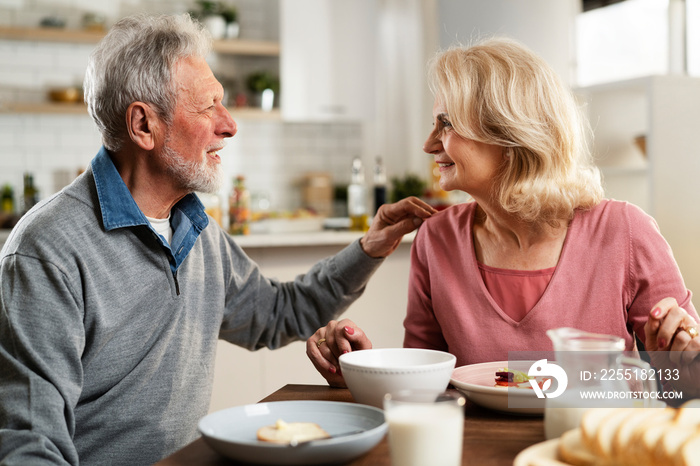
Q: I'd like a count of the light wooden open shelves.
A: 2